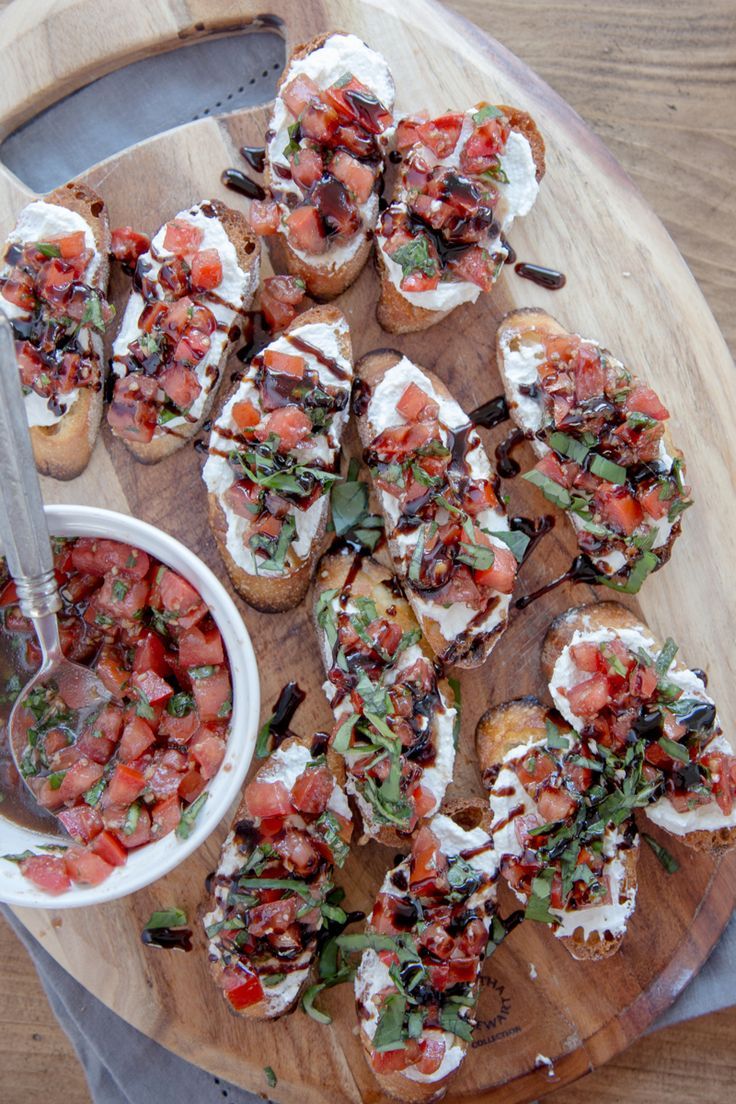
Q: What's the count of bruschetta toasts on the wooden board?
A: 12